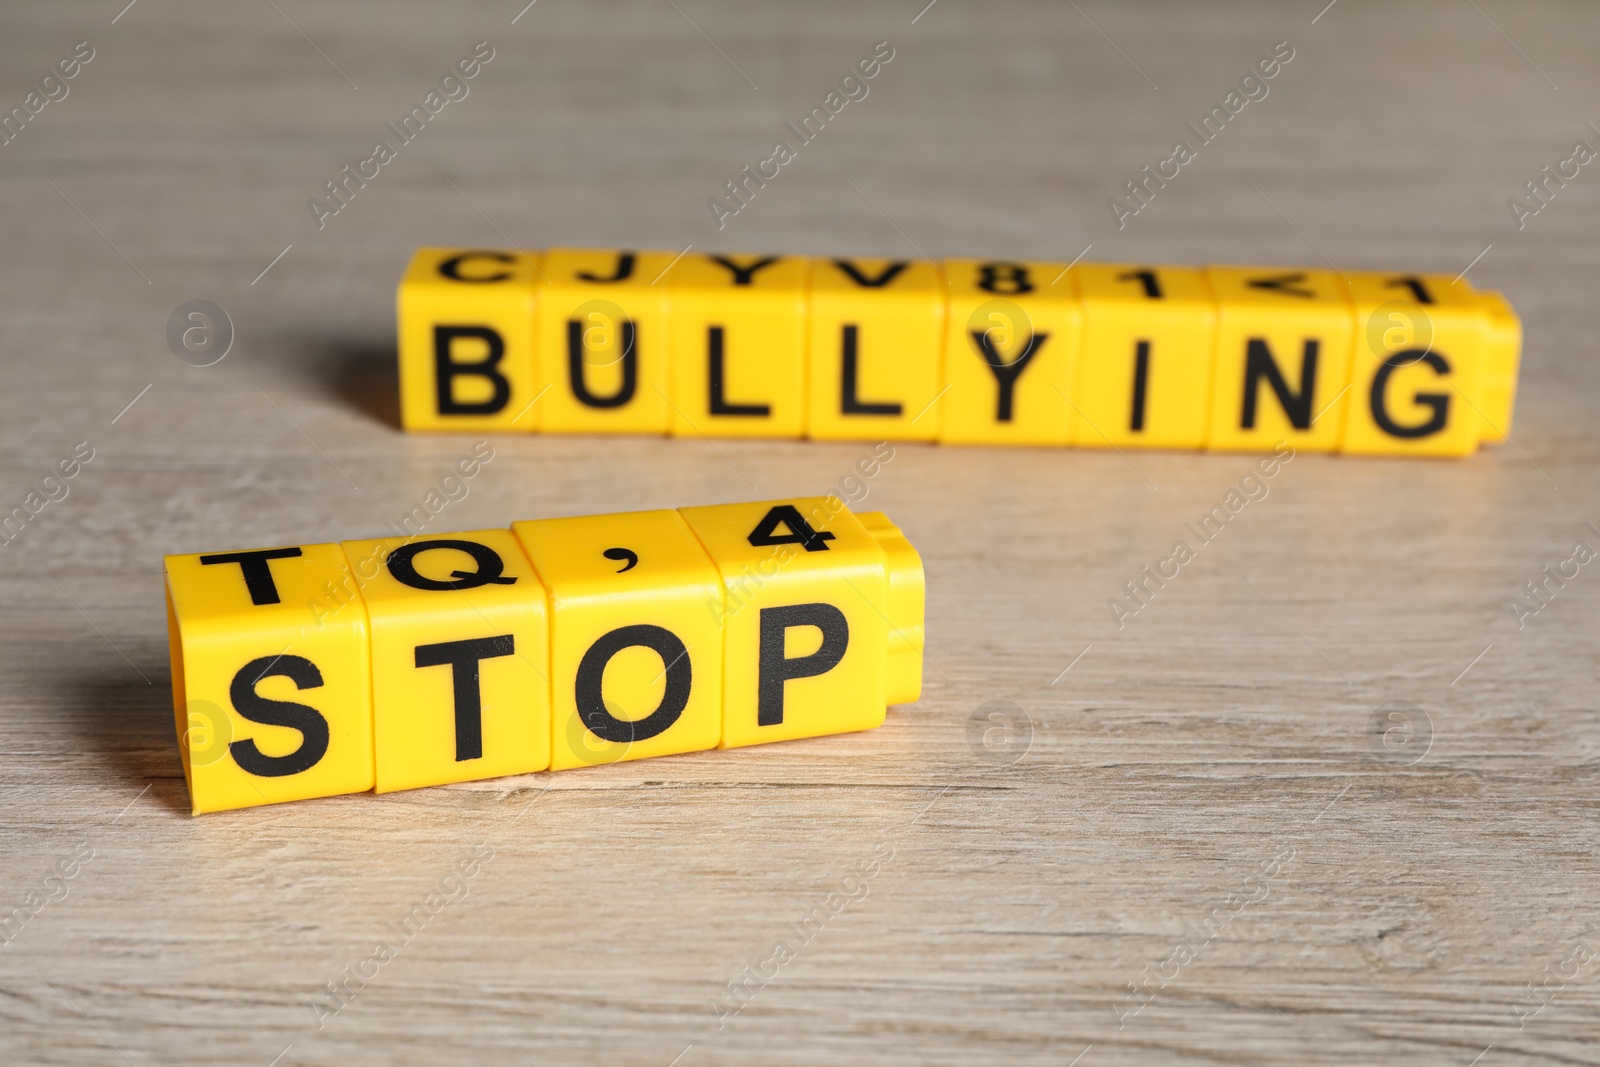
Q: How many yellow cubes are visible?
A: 12